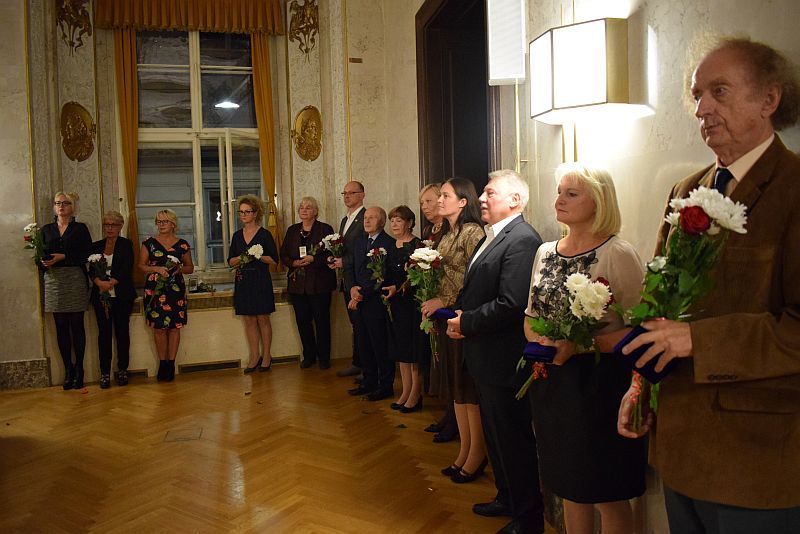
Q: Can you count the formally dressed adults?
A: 13